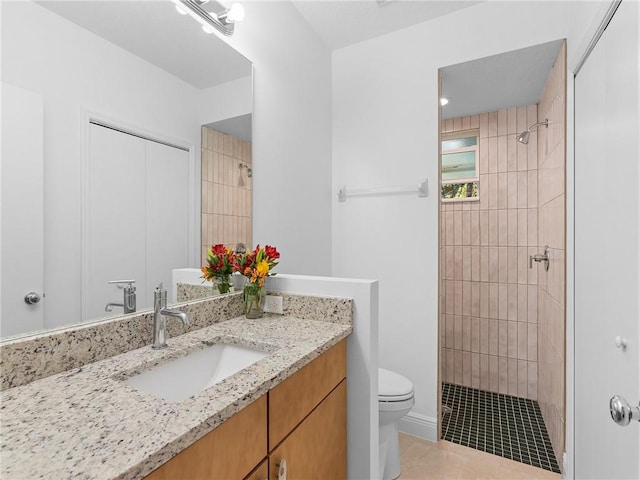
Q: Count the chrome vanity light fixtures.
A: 1